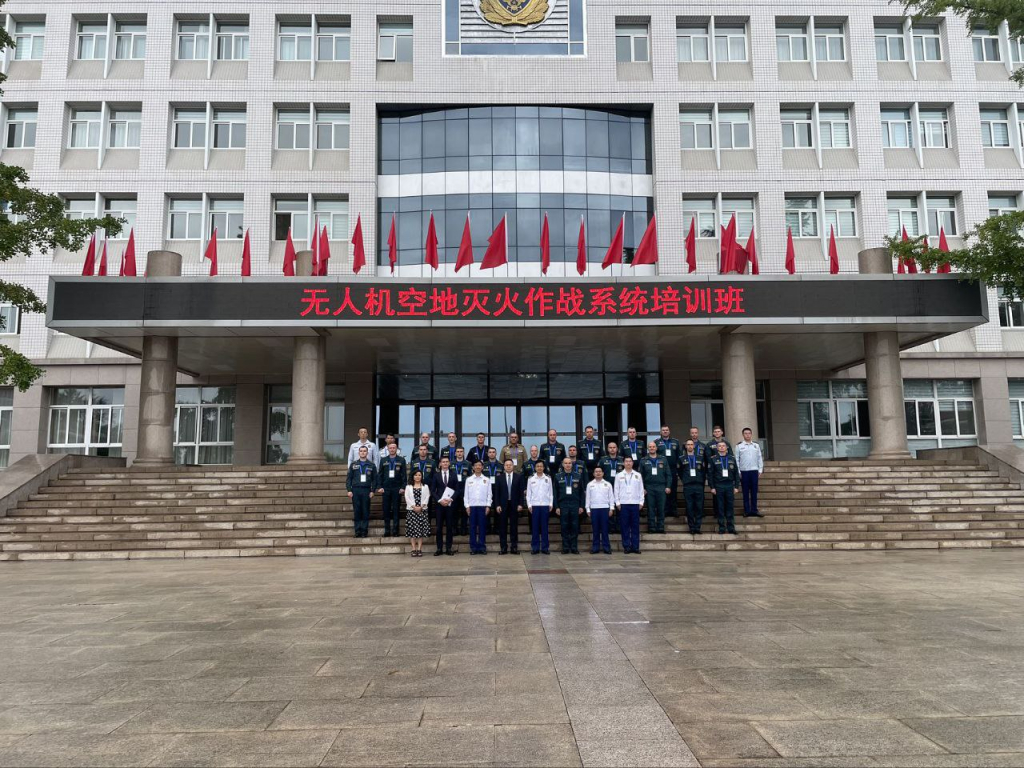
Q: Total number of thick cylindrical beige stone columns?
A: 4